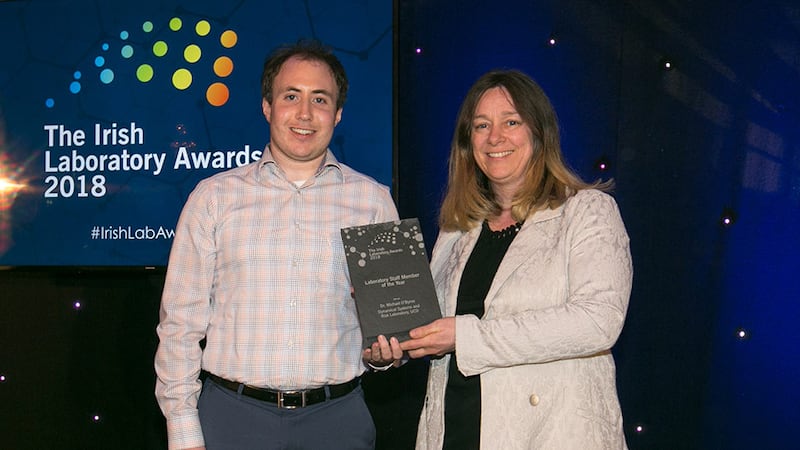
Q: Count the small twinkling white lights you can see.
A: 10